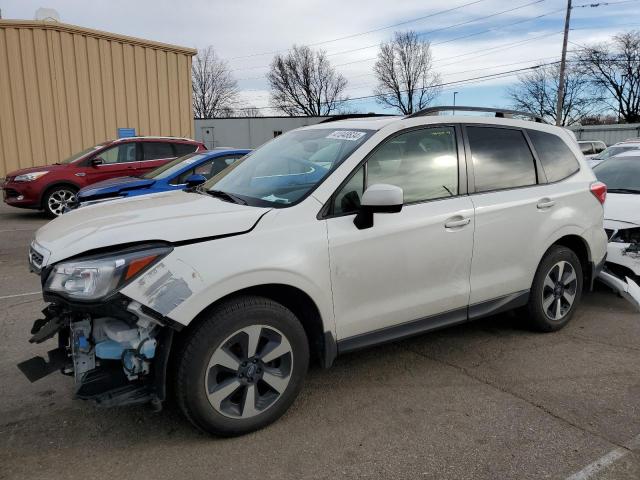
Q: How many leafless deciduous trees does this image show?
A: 5